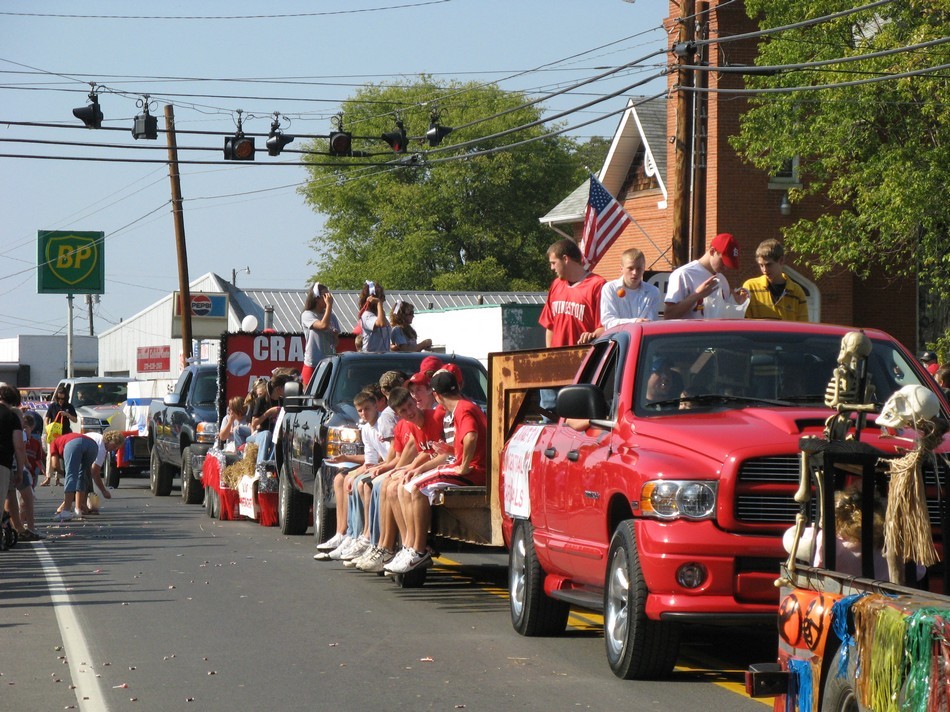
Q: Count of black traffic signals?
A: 7